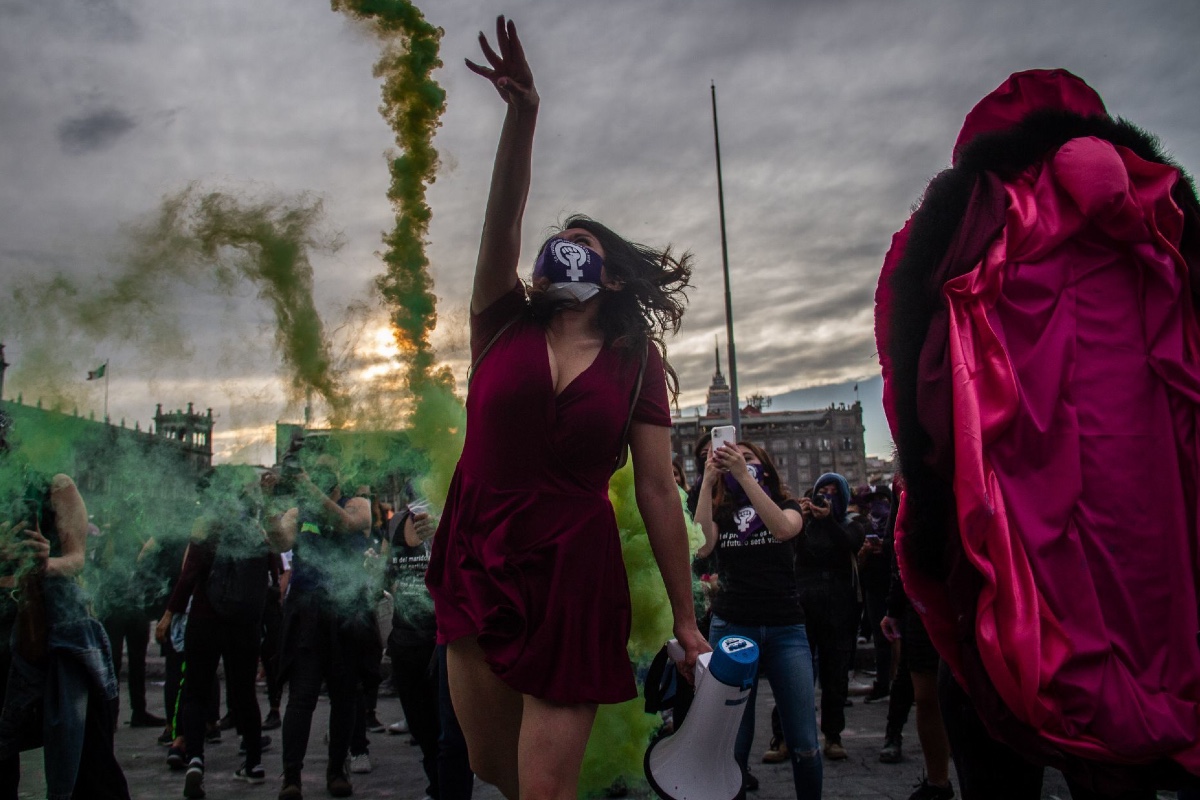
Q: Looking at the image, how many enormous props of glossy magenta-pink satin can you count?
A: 1